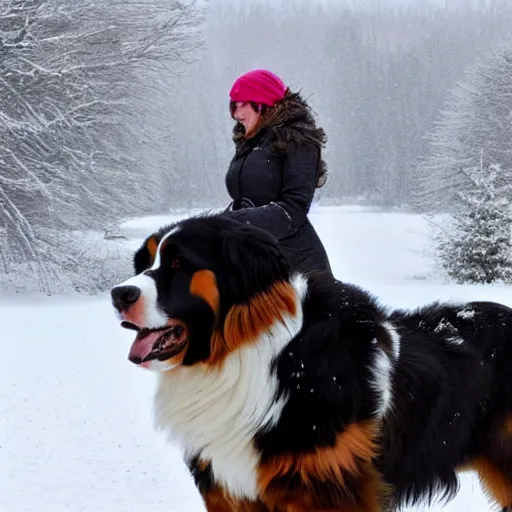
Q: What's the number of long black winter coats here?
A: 1